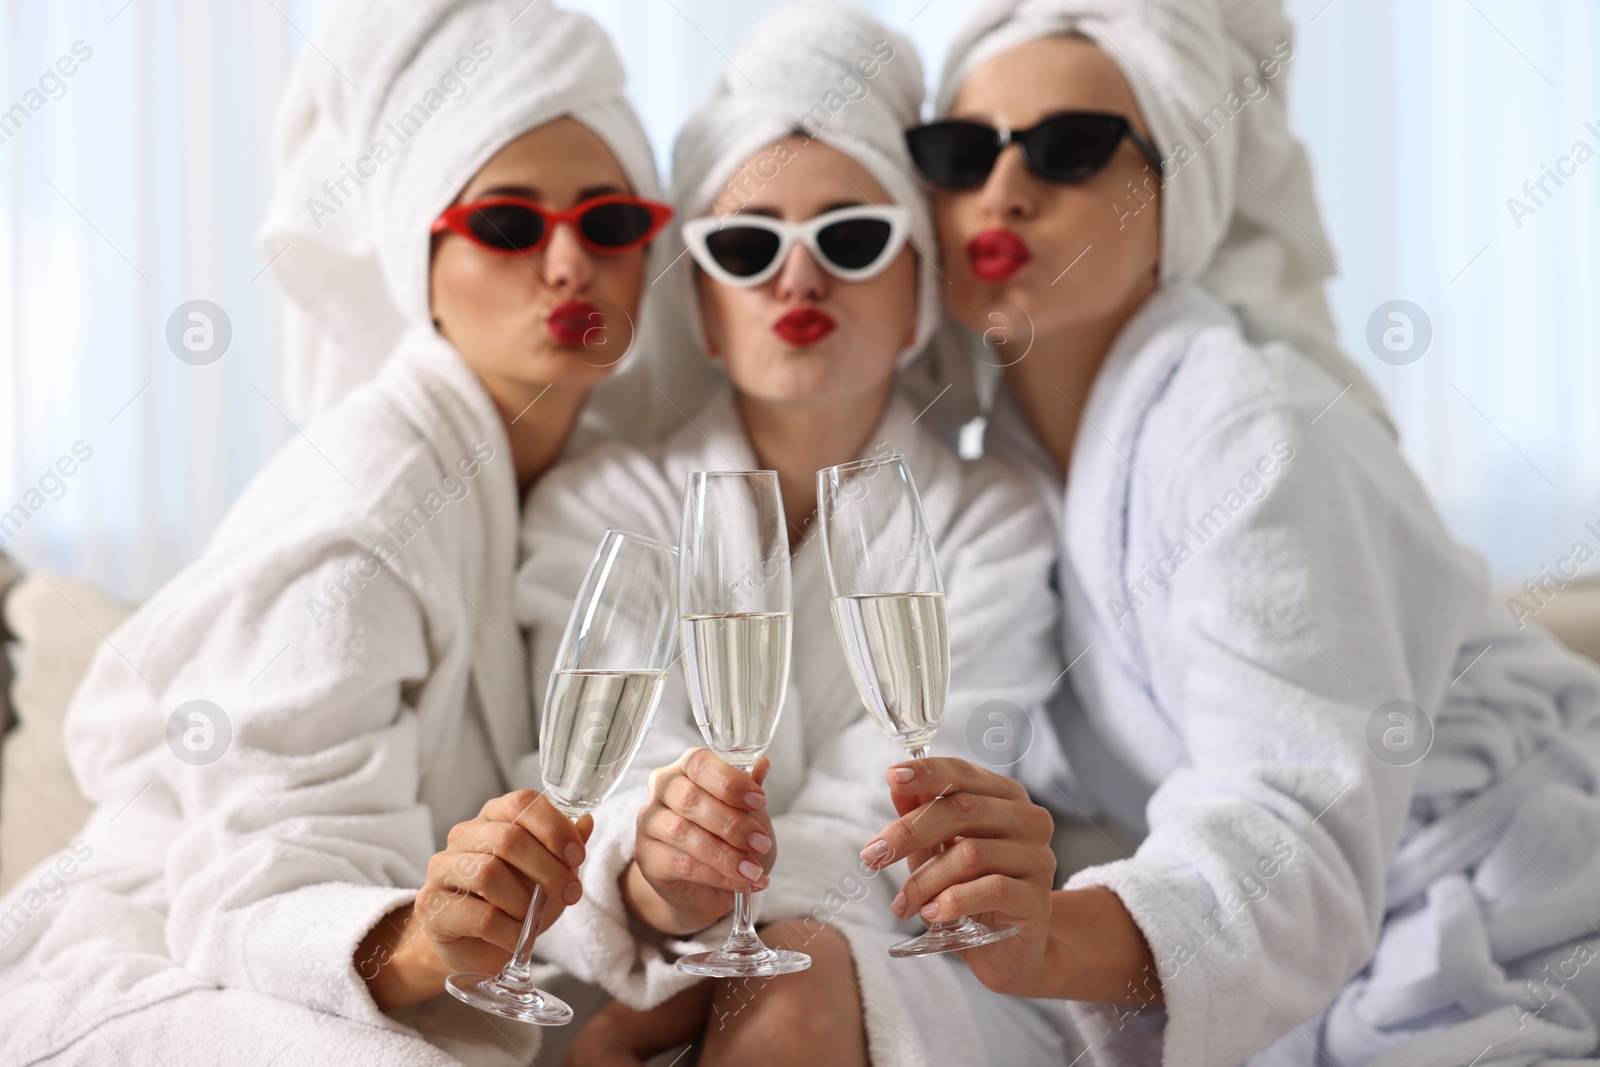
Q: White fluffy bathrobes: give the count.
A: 3